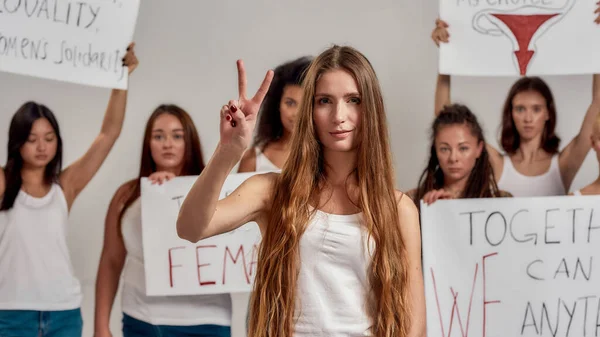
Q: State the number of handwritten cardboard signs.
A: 4